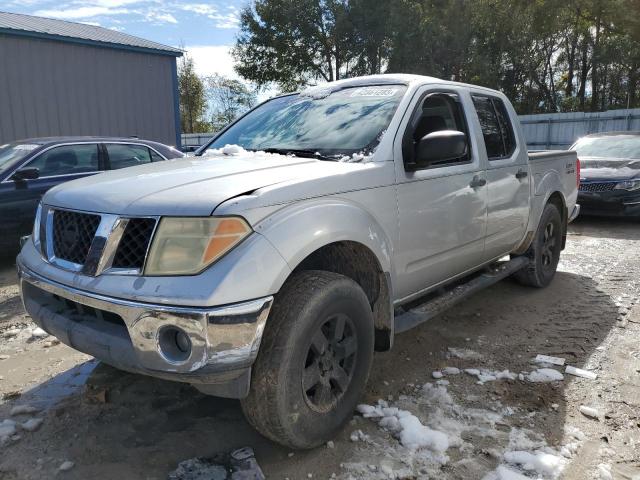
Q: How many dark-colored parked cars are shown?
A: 2